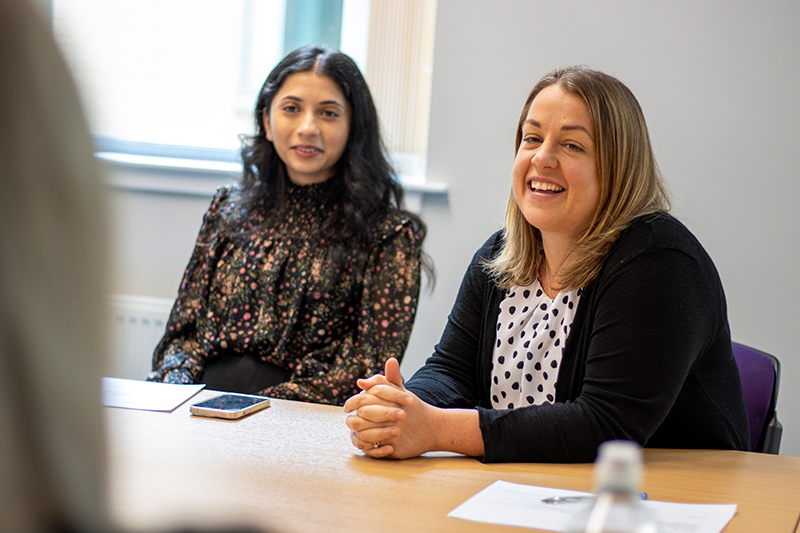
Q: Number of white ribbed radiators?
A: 1